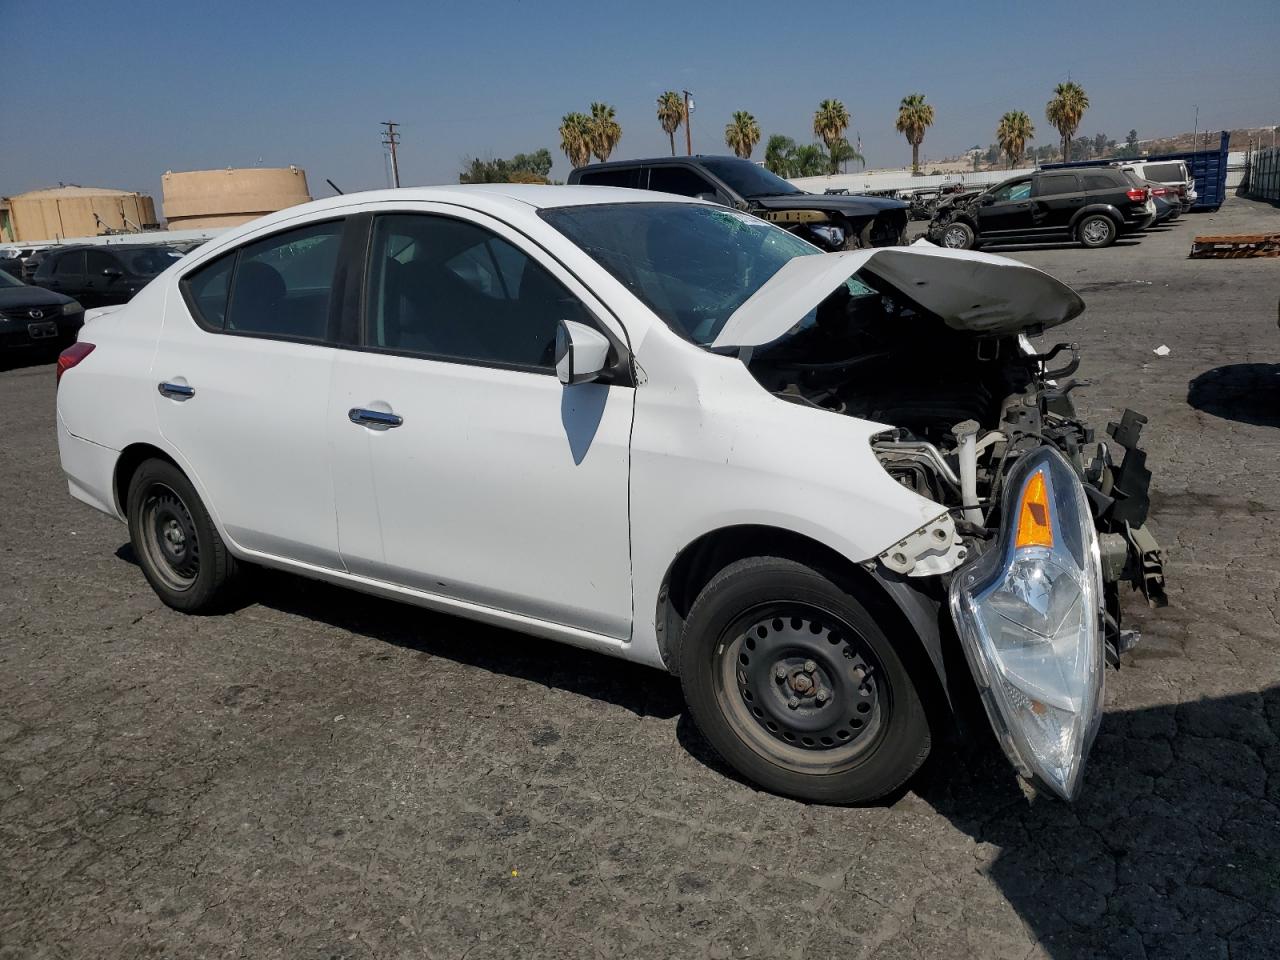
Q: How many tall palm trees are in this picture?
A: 8